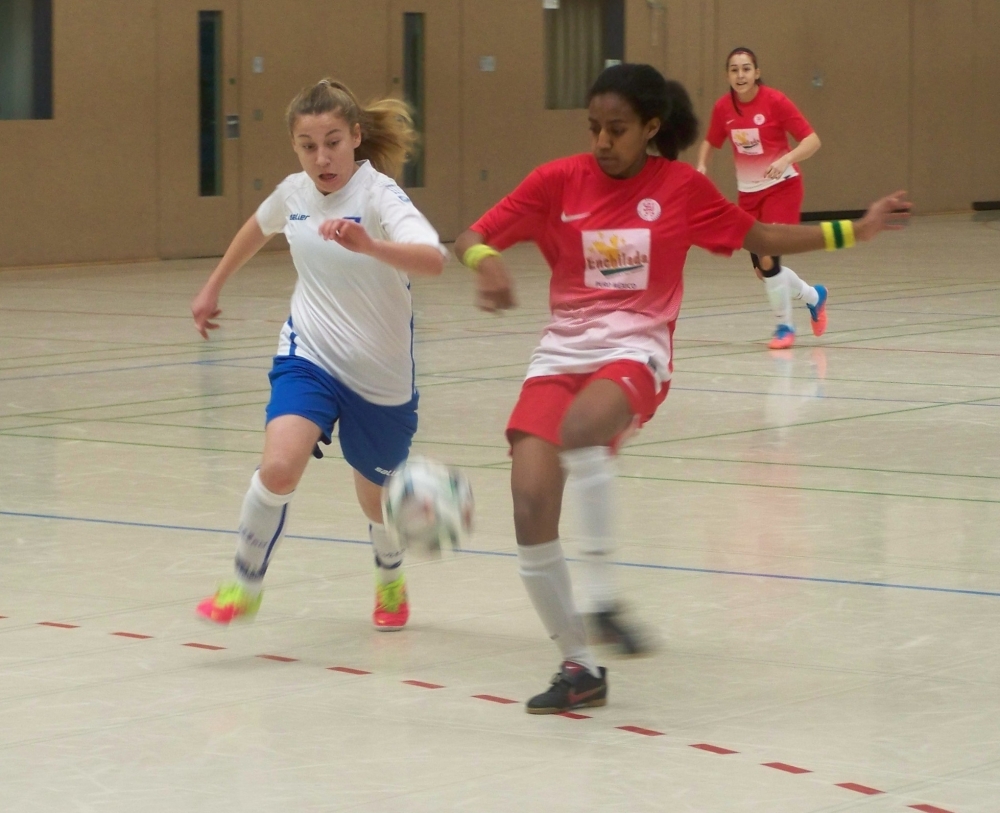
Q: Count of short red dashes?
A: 14